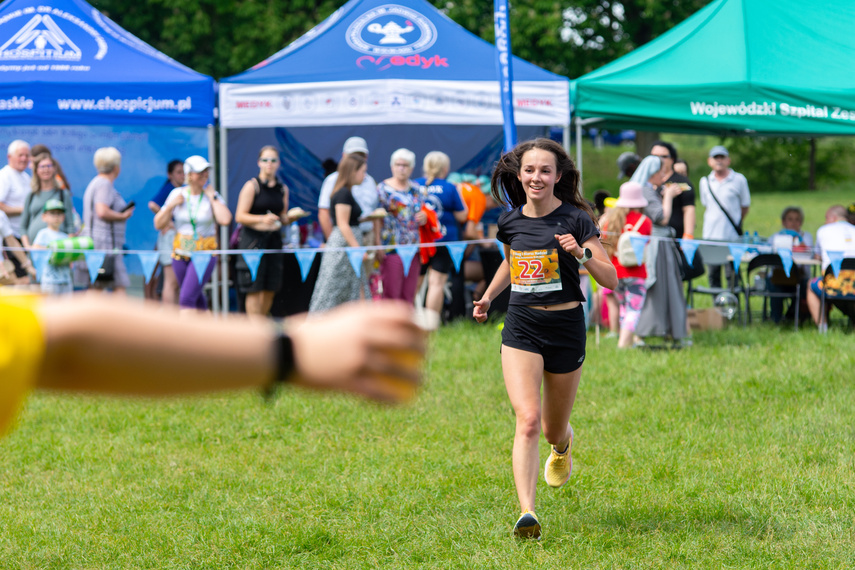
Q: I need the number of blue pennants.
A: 15